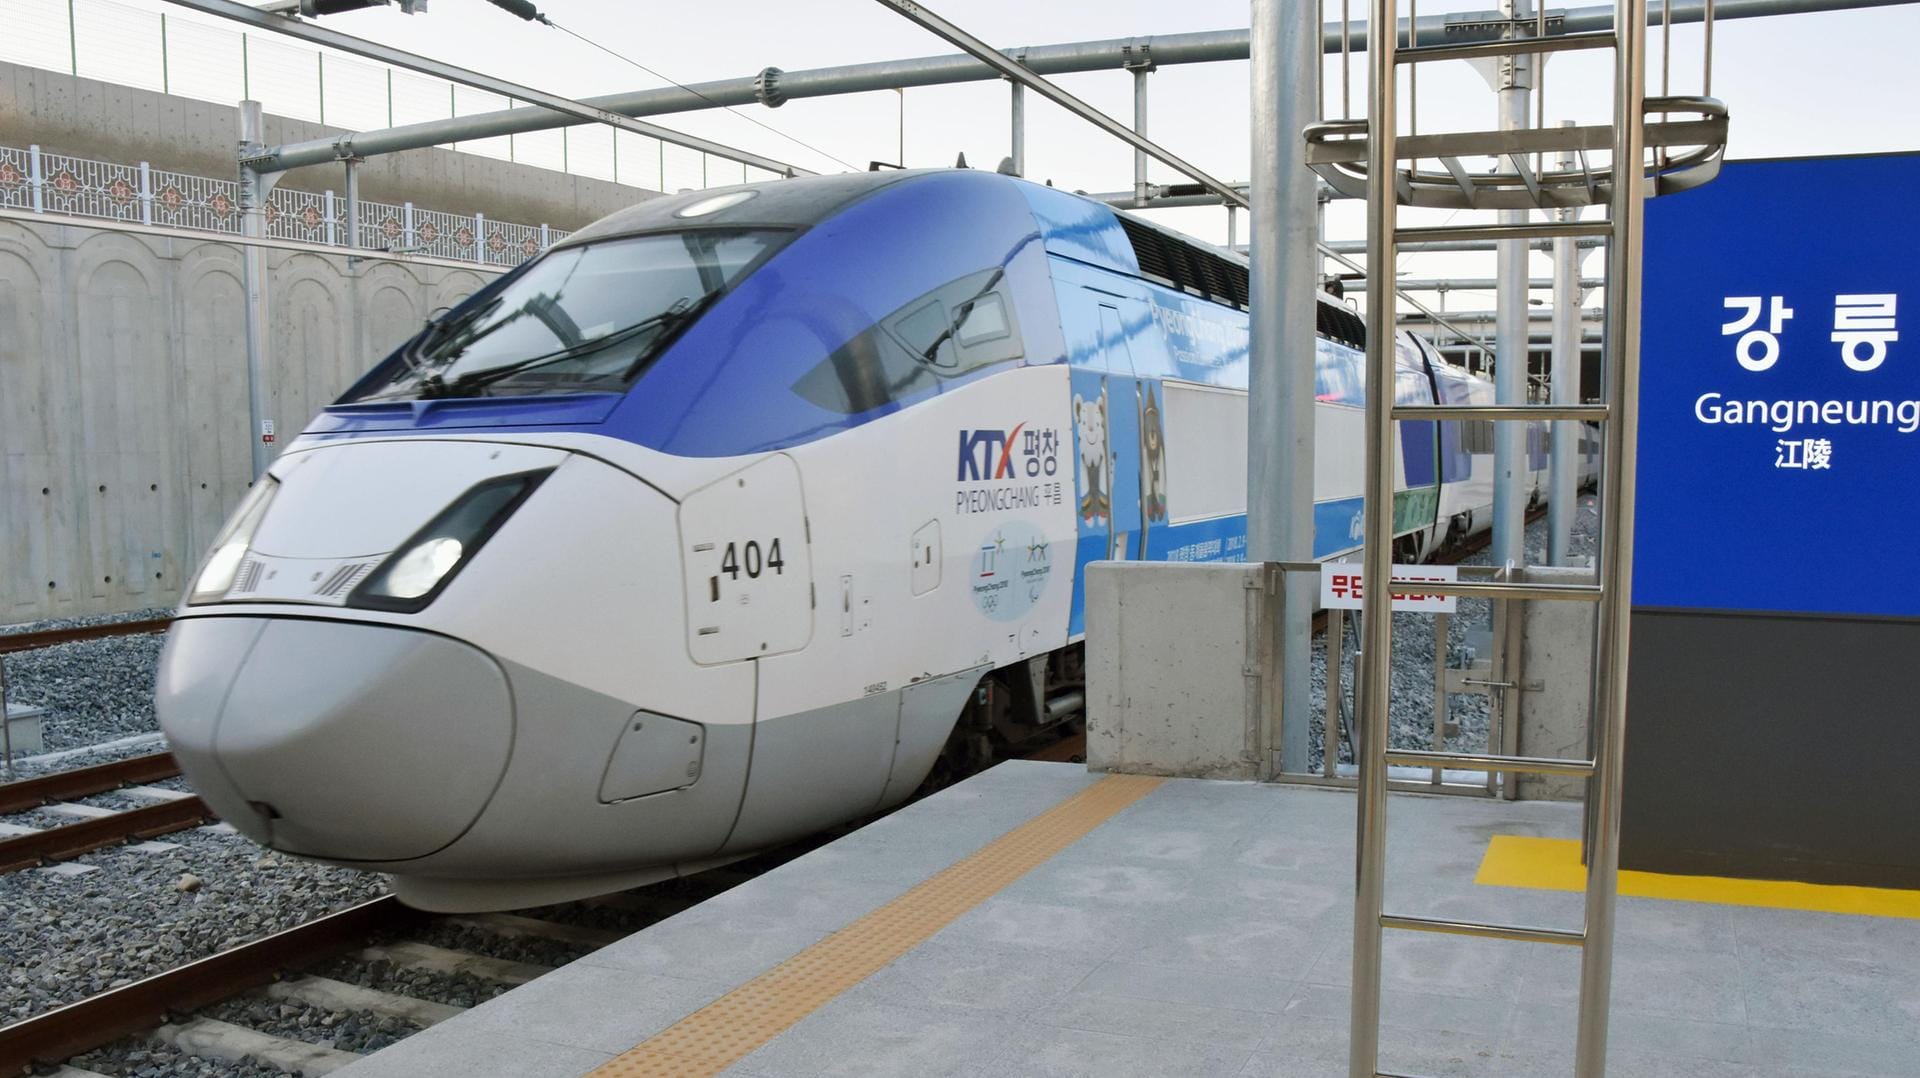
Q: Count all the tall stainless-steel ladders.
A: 1